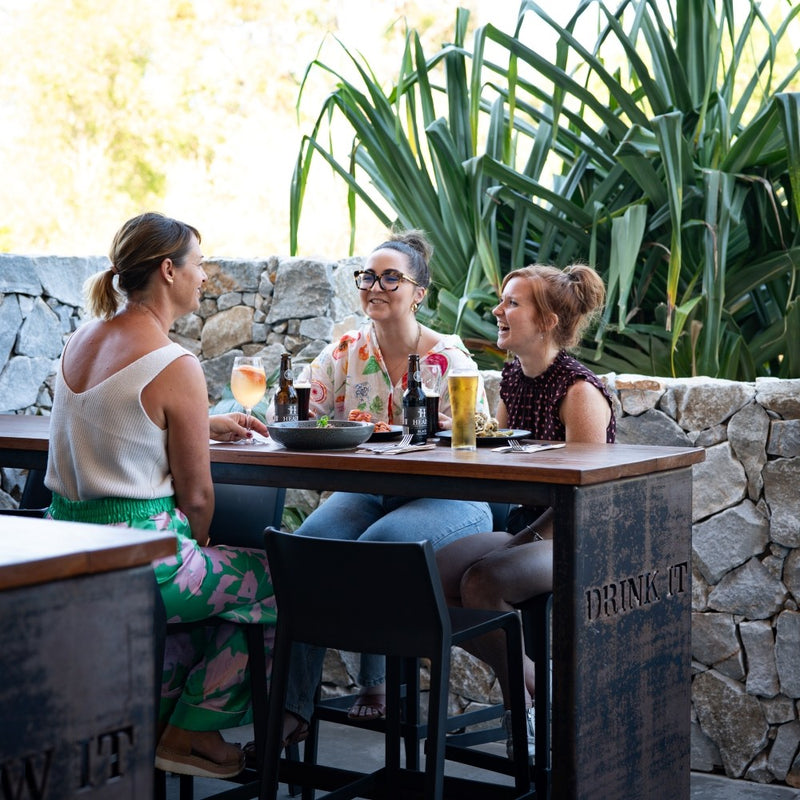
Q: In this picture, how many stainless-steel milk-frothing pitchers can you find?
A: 0